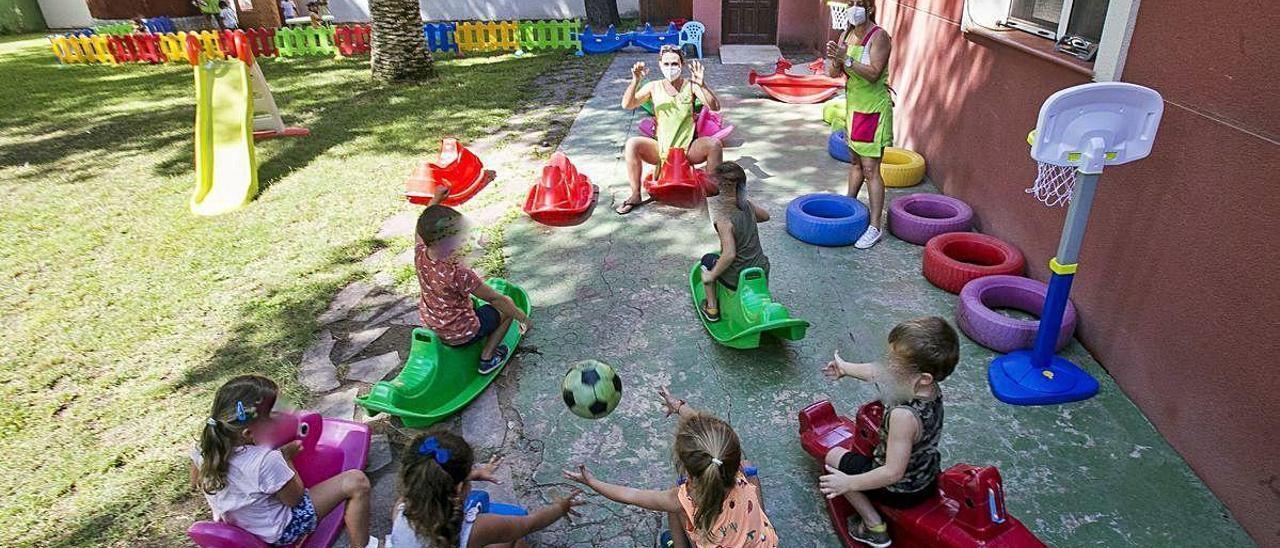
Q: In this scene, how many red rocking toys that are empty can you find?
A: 3